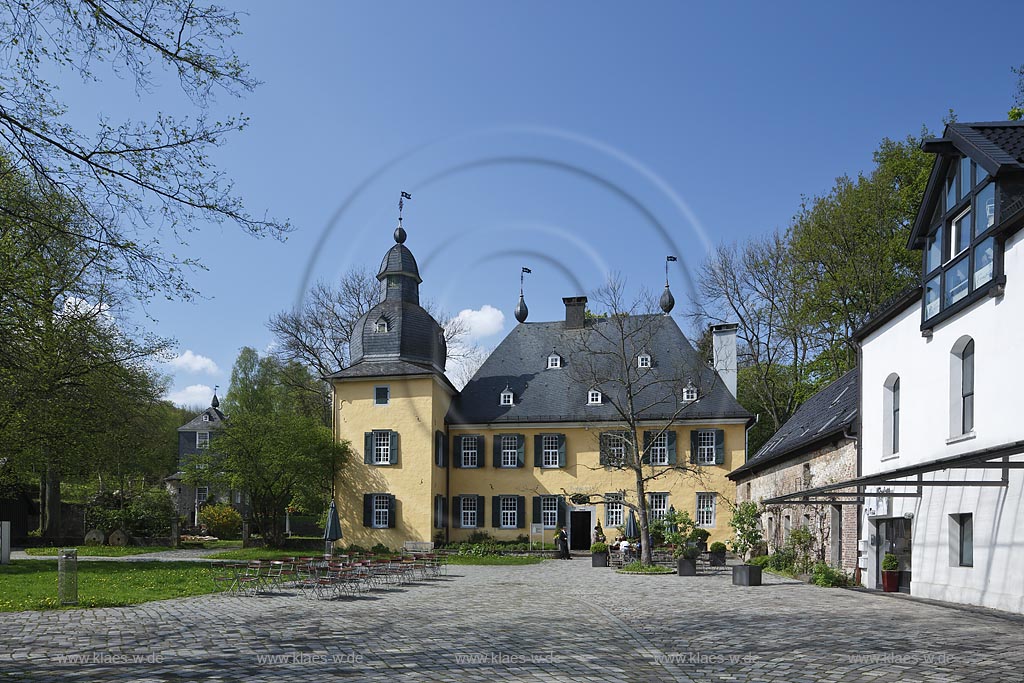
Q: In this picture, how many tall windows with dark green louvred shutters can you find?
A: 13